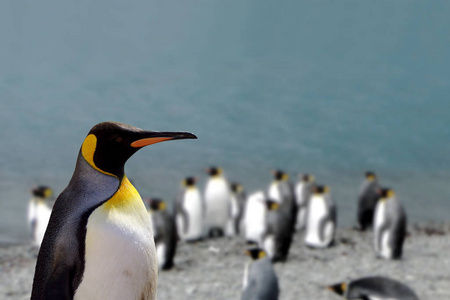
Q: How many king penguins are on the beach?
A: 15